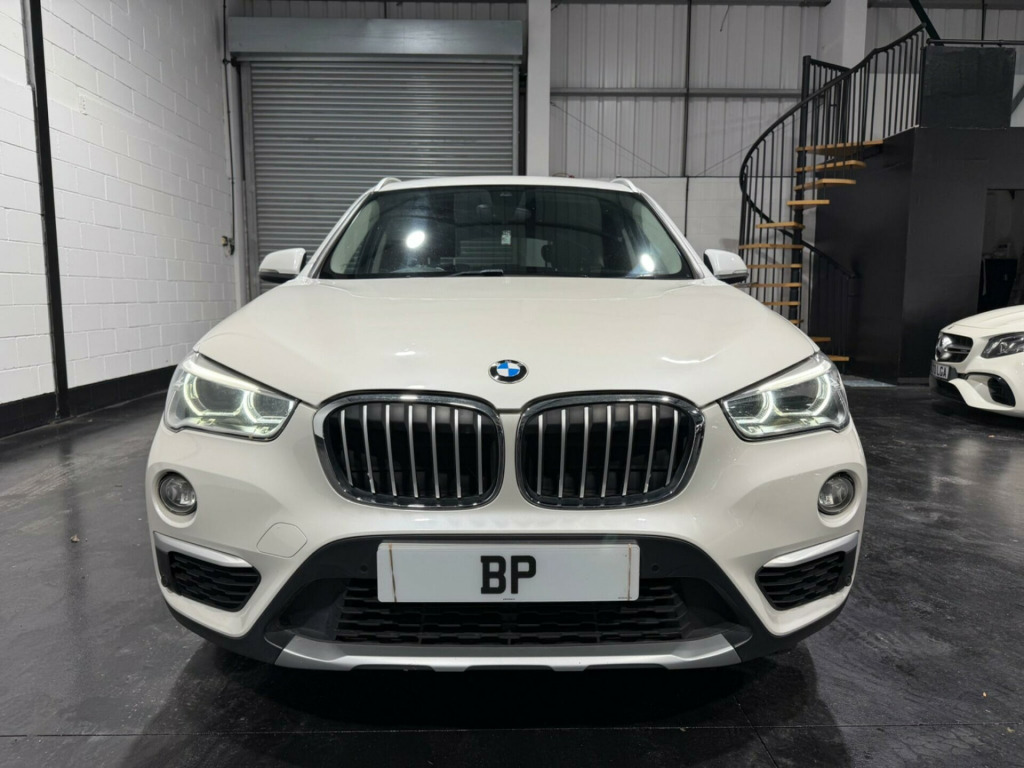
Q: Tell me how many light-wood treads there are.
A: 12